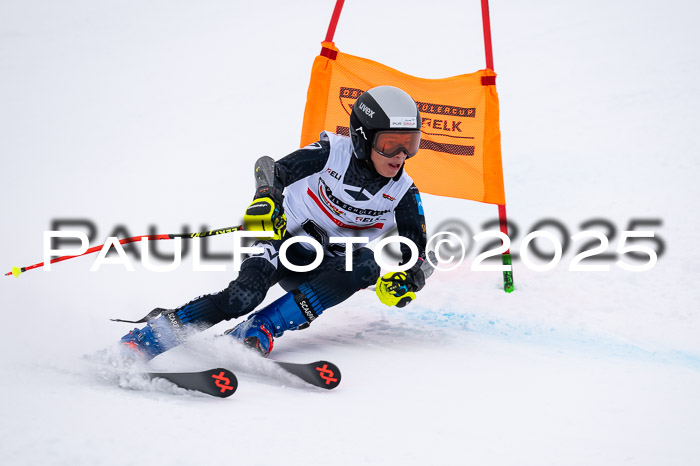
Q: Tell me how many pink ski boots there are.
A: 0